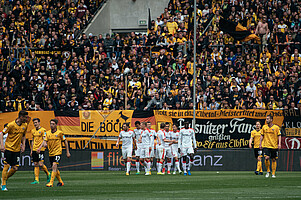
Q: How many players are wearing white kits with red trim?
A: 8